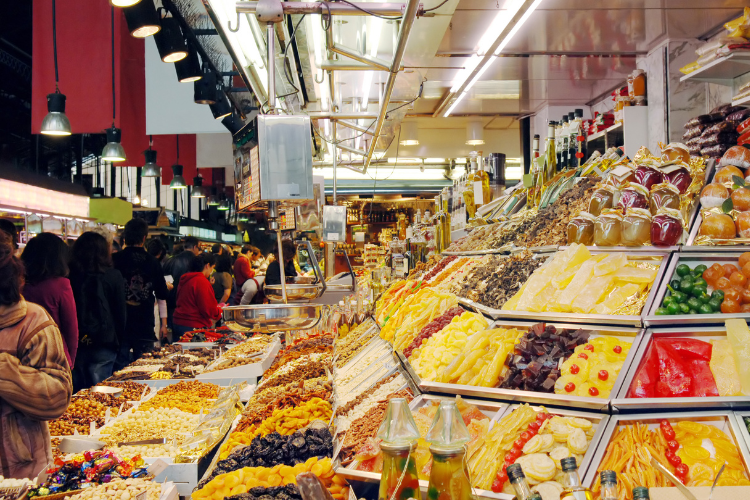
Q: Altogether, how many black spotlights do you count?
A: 7